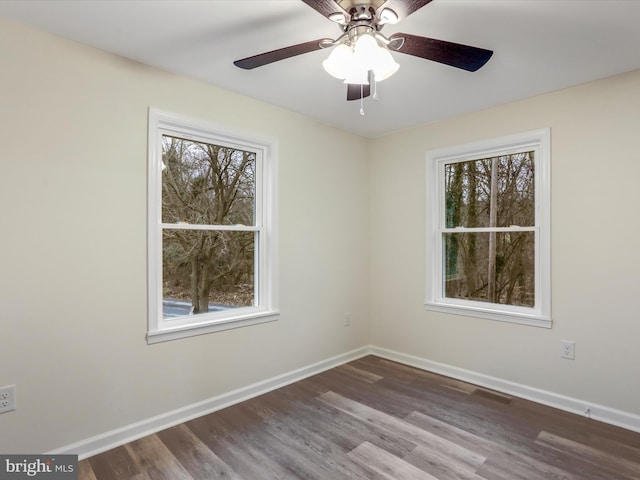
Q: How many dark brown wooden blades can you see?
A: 5